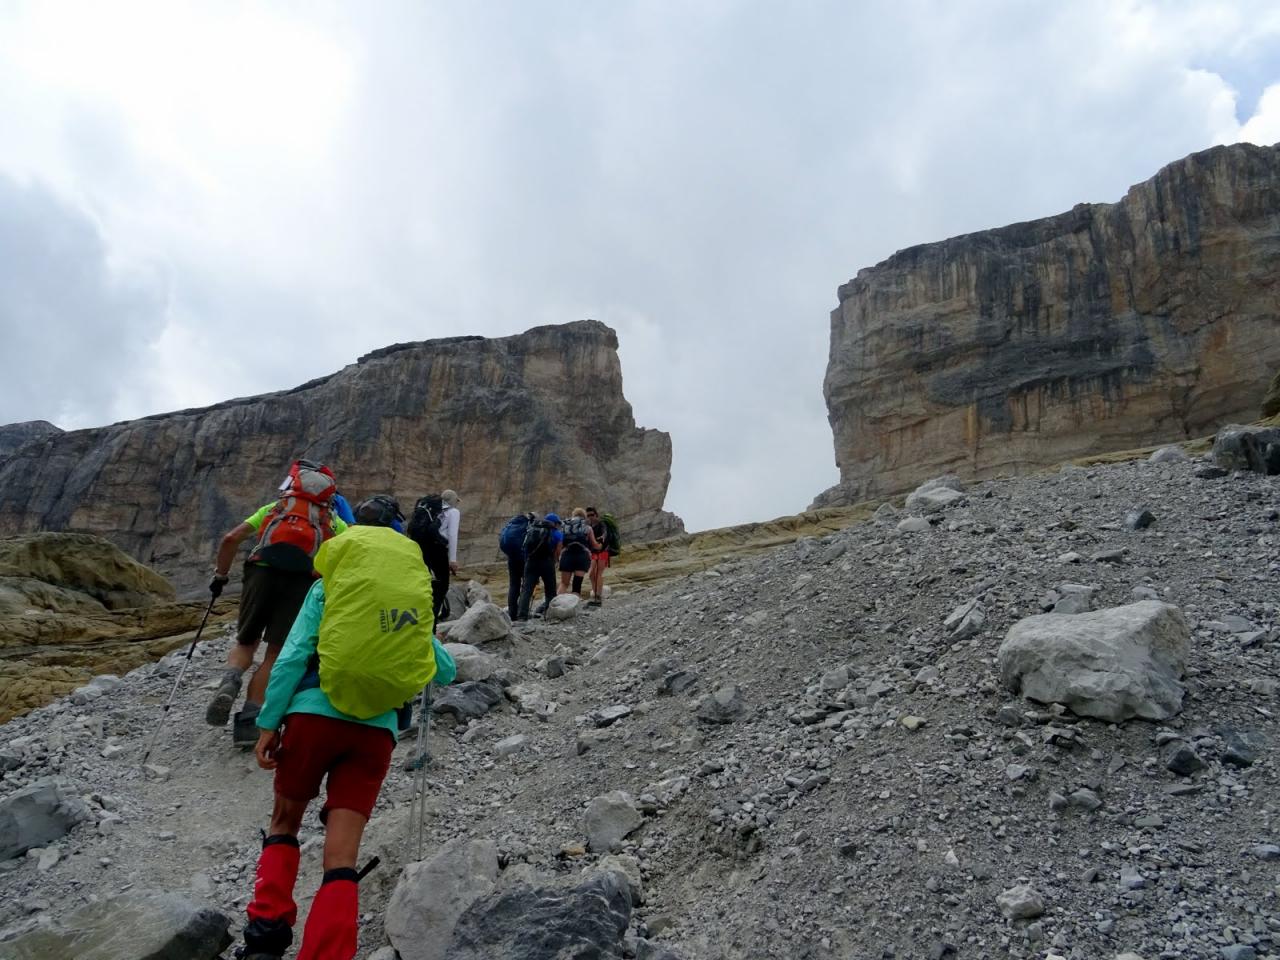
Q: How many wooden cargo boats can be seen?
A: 0